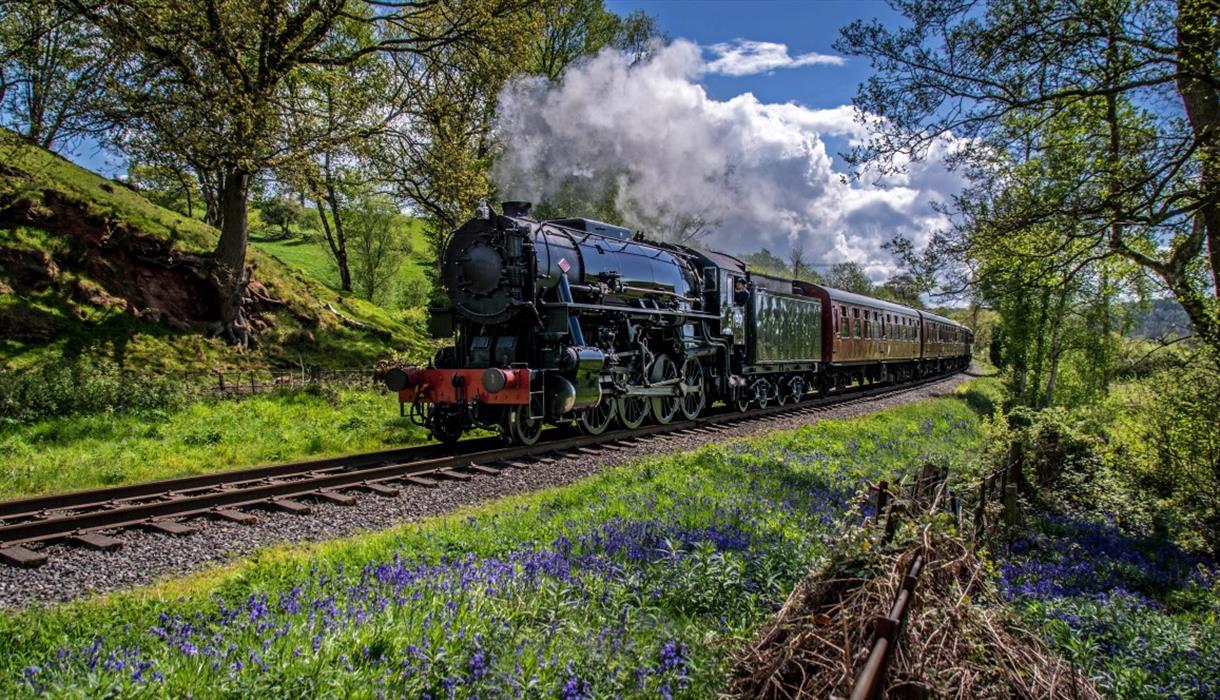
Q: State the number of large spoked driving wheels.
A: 4